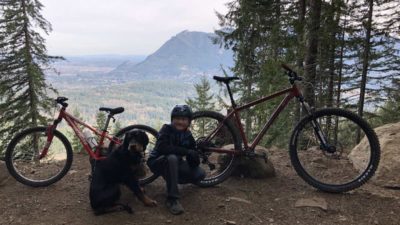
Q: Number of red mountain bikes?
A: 2